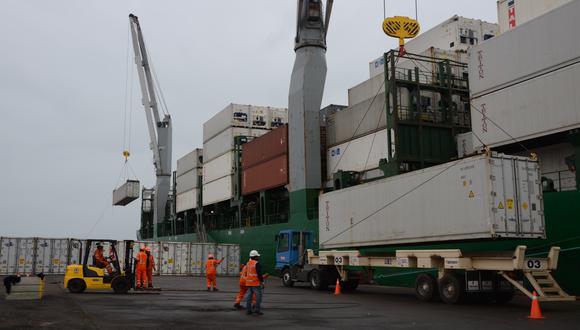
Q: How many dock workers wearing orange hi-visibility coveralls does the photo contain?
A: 5